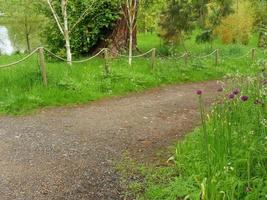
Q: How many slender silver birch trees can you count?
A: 2